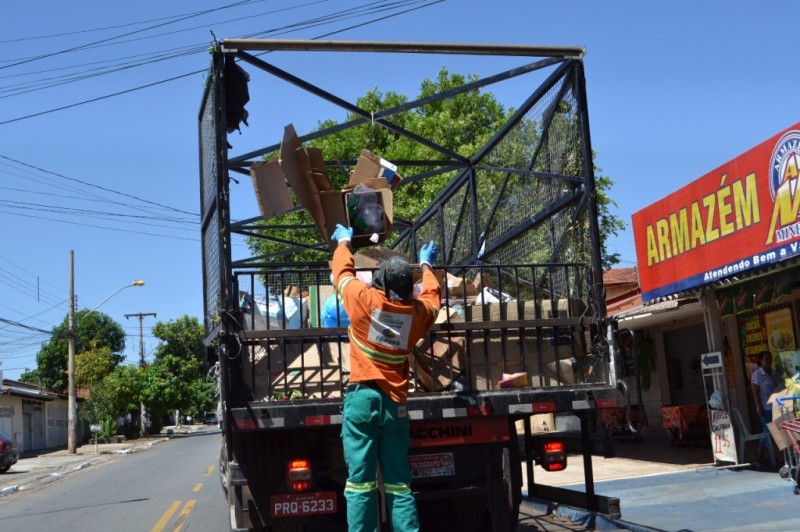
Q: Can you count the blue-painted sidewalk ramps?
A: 1